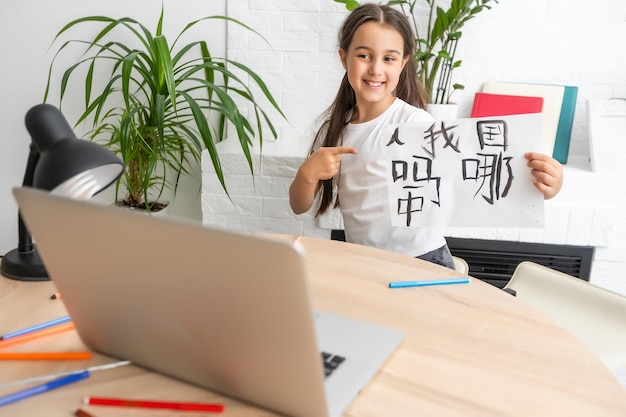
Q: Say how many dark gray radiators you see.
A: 1